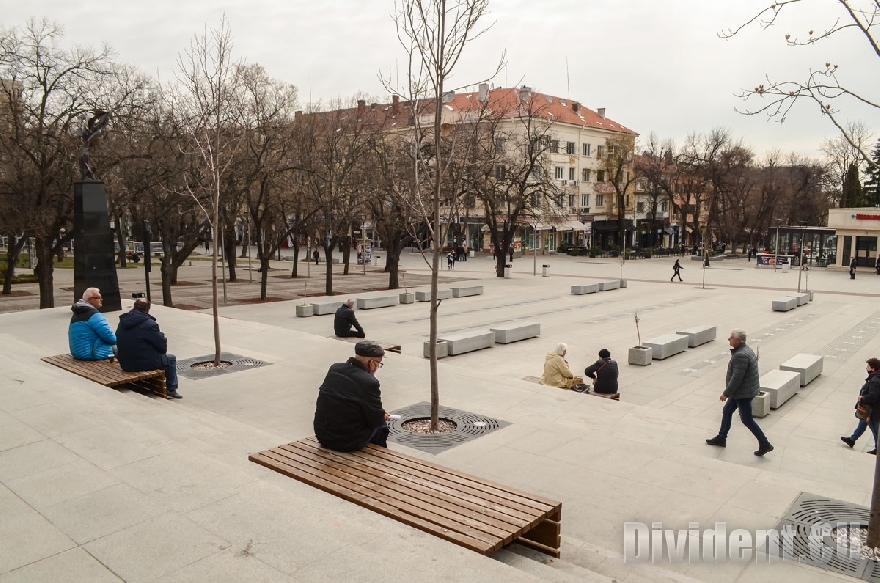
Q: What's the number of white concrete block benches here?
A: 14